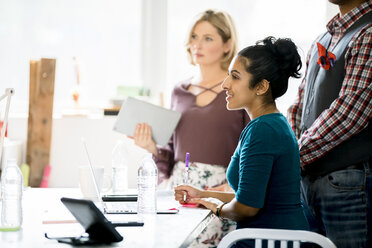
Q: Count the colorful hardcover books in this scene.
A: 0